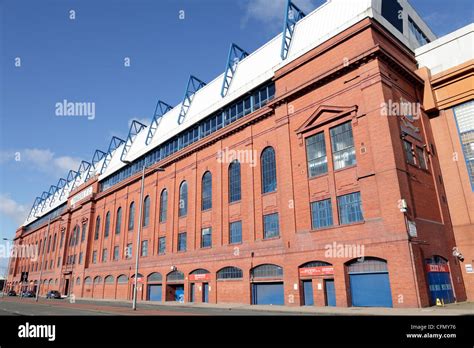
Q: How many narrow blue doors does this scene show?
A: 4